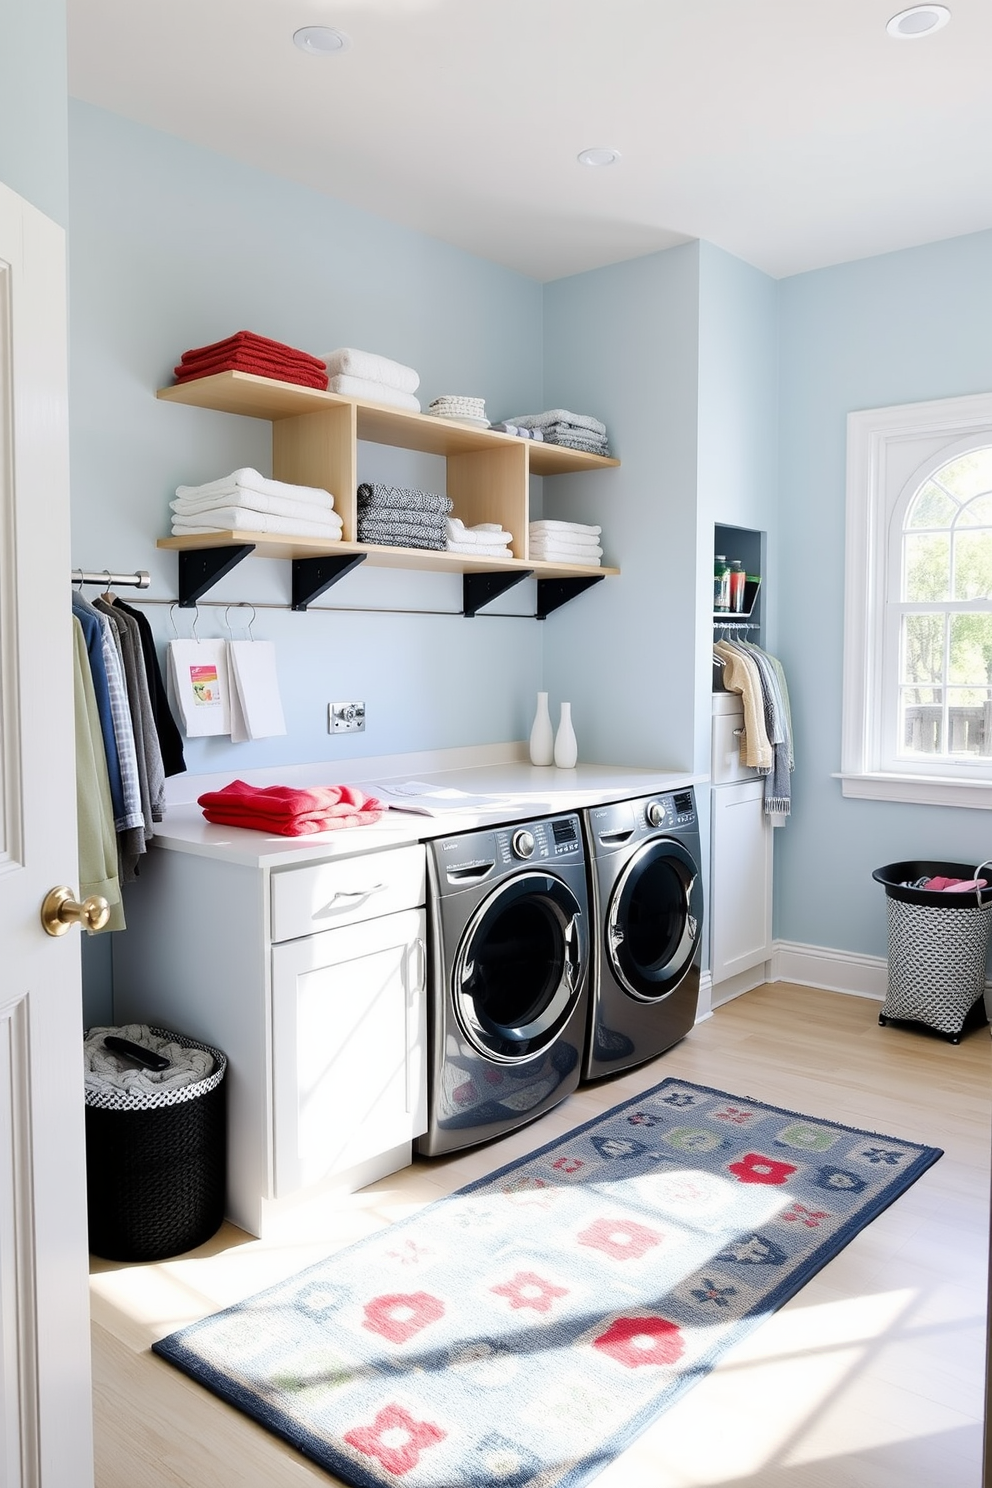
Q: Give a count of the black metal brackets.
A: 4